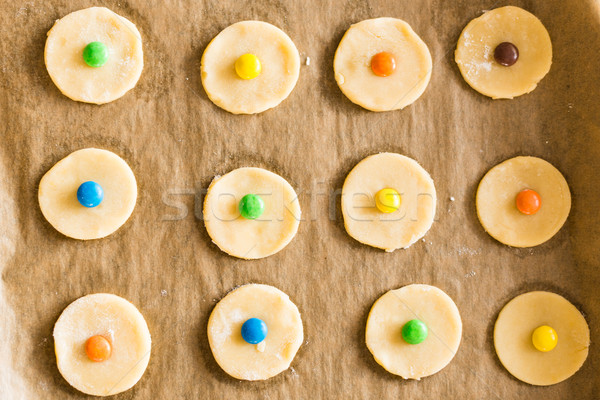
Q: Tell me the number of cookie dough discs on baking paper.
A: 12